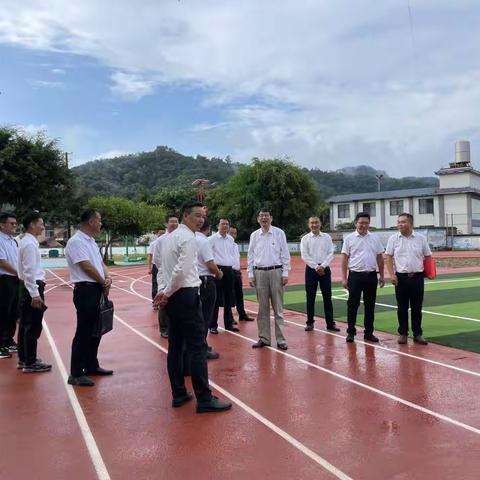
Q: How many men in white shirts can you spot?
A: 13